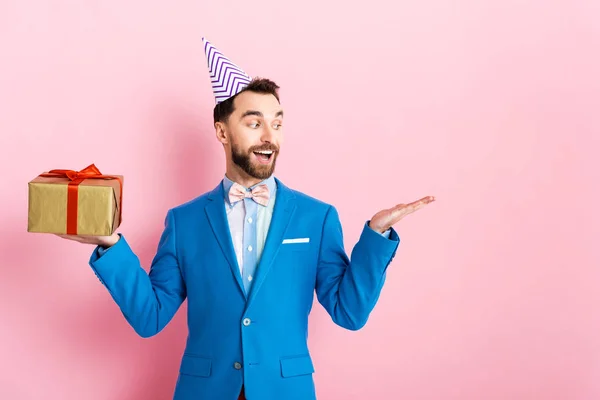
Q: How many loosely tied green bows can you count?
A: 0